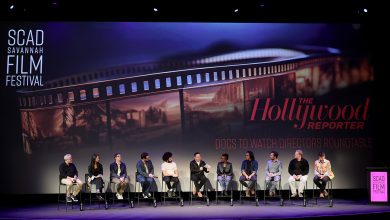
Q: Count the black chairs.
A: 11